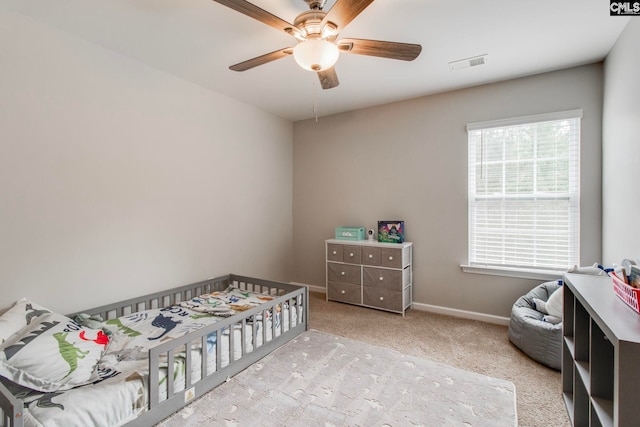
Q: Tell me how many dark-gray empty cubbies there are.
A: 6